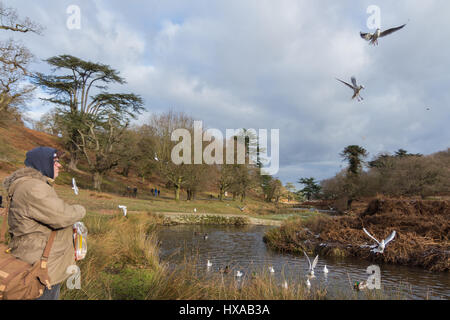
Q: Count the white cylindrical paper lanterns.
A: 0